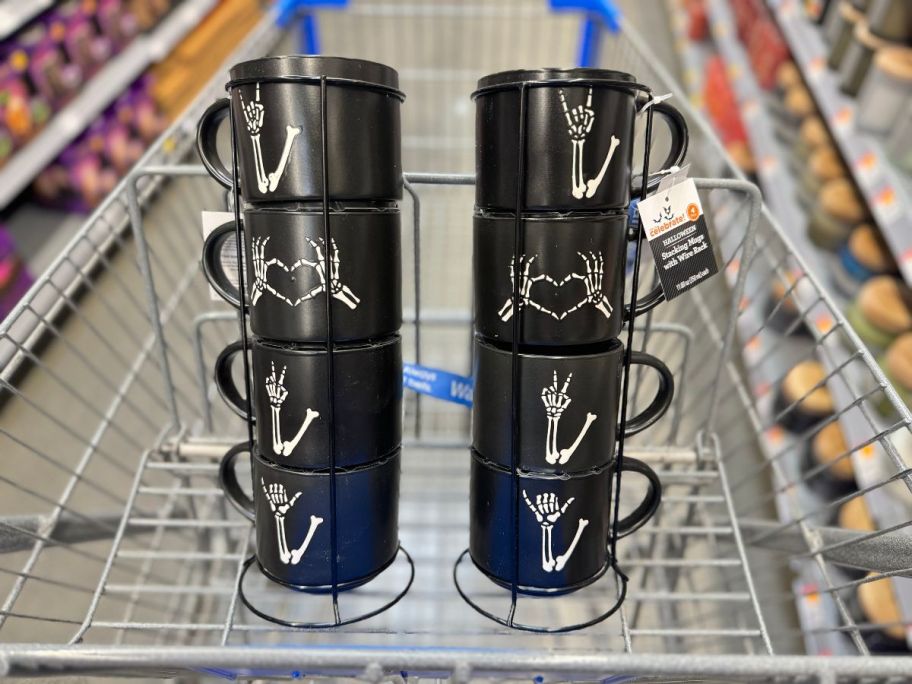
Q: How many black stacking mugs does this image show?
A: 8